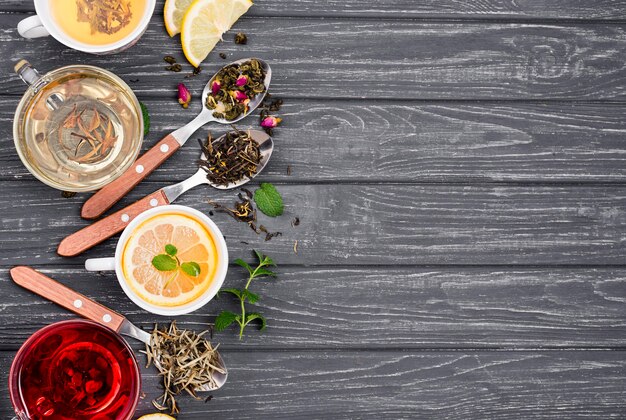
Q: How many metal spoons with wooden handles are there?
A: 3